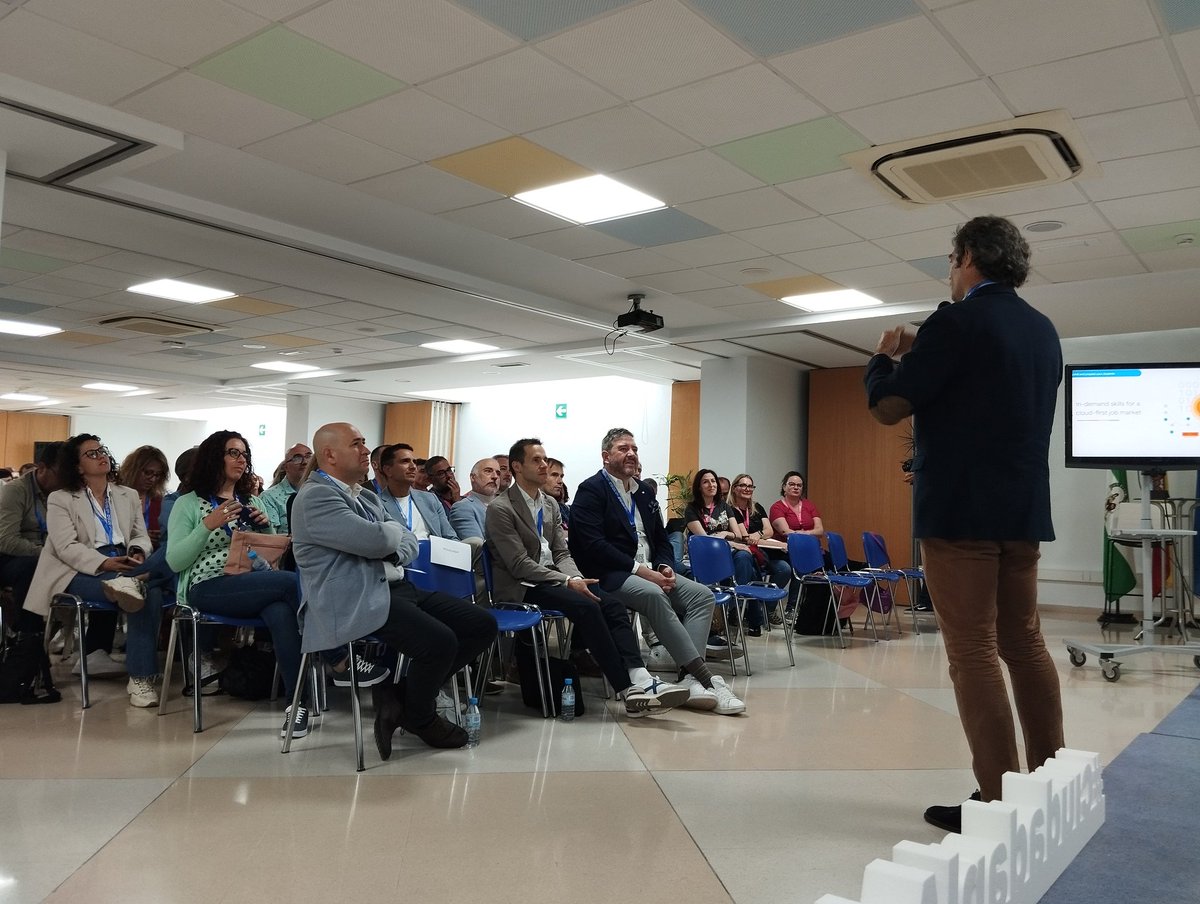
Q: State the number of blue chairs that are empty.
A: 5